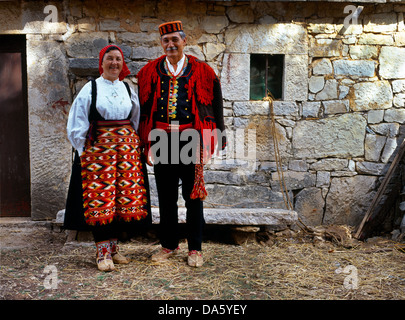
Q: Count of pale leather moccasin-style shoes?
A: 4